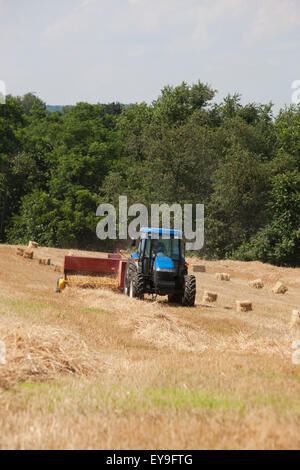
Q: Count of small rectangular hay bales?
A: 12